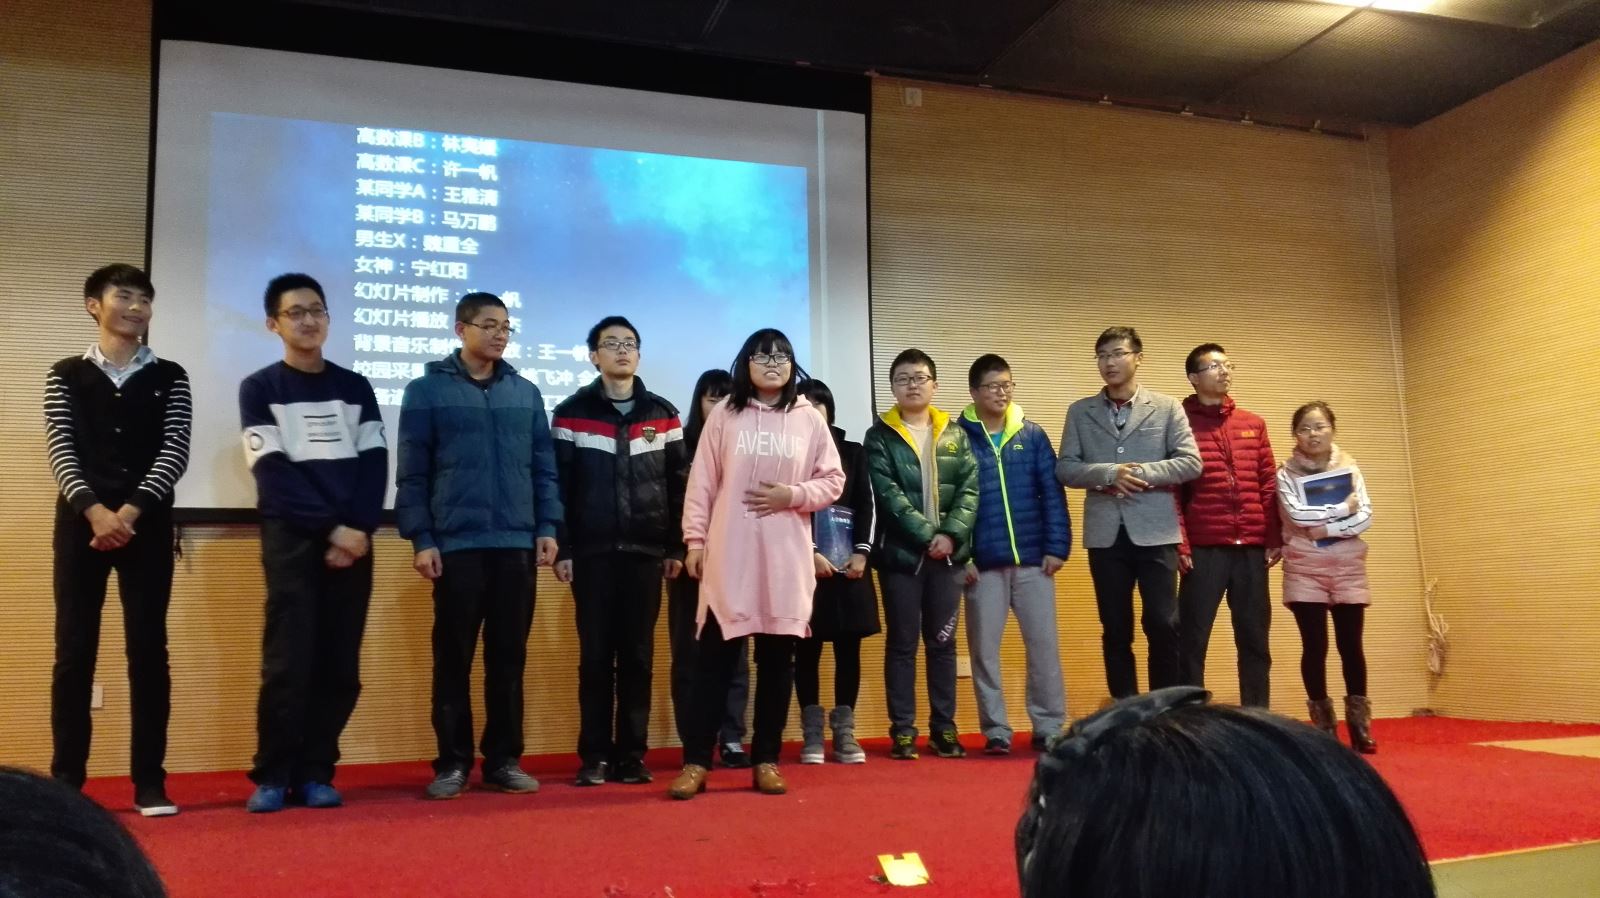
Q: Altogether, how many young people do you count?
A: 12